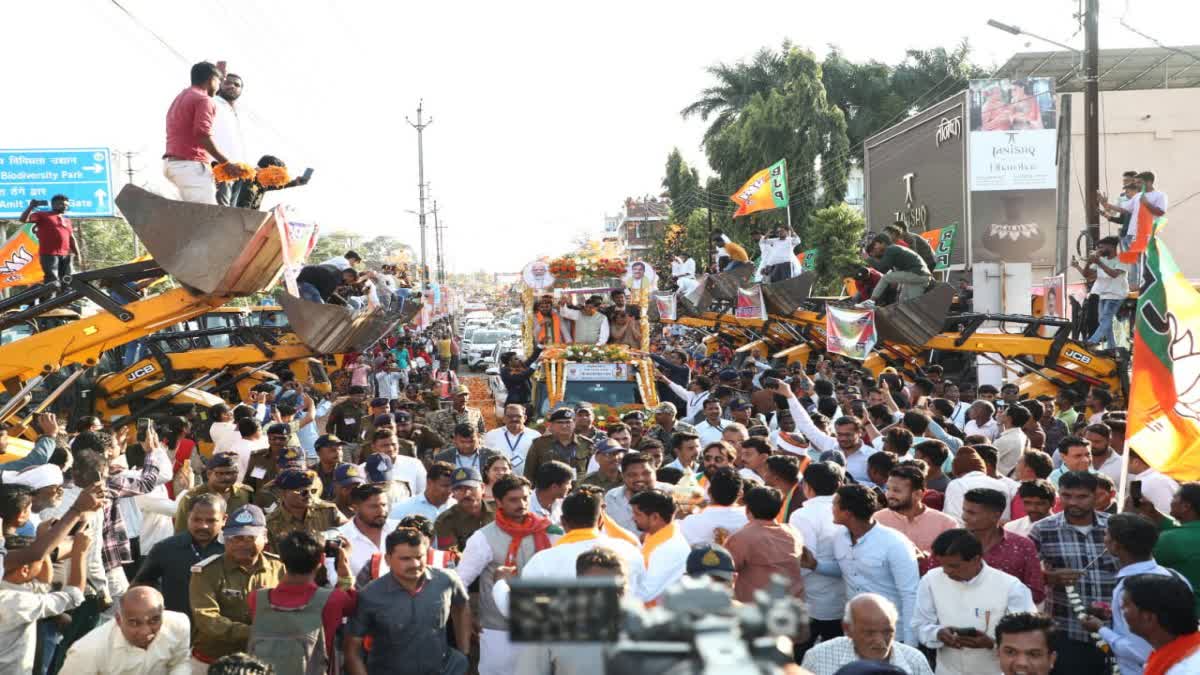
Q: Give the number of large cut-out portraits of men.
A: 2